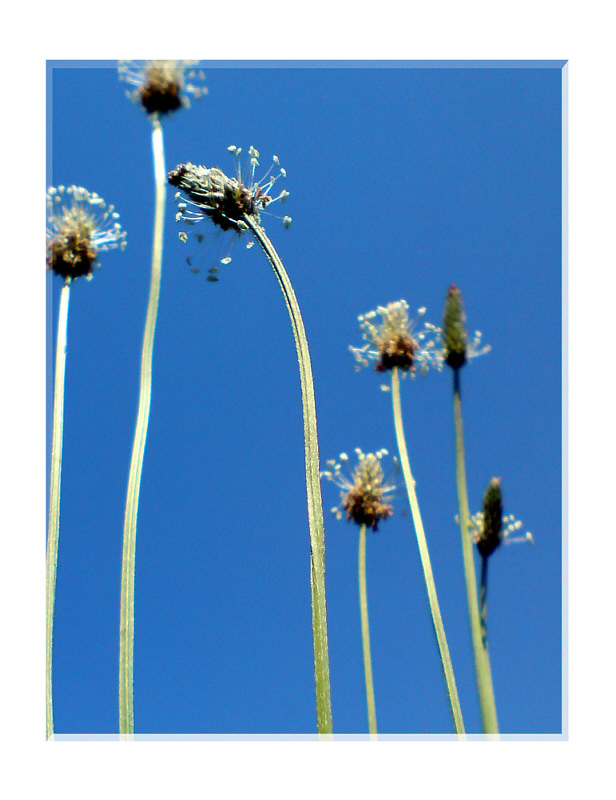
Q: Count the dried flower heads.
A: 7